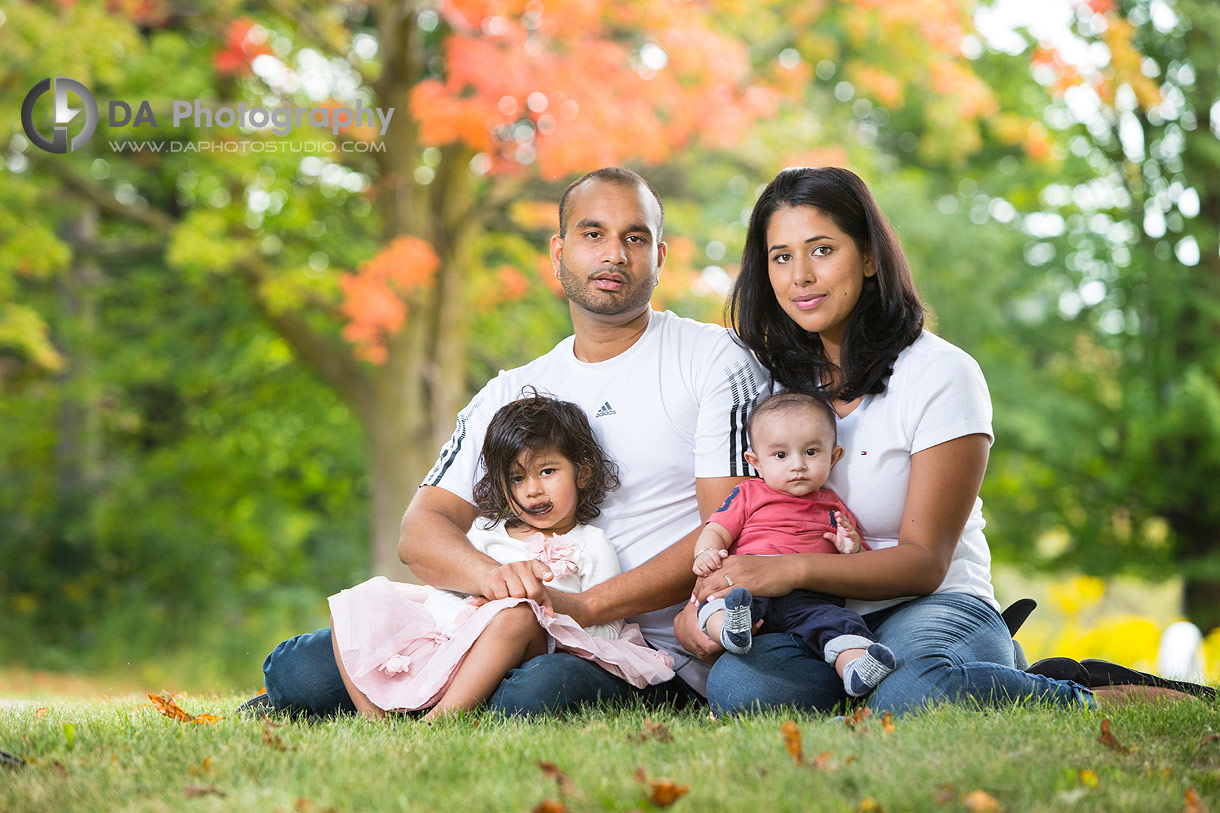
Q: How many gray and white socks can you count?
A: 2